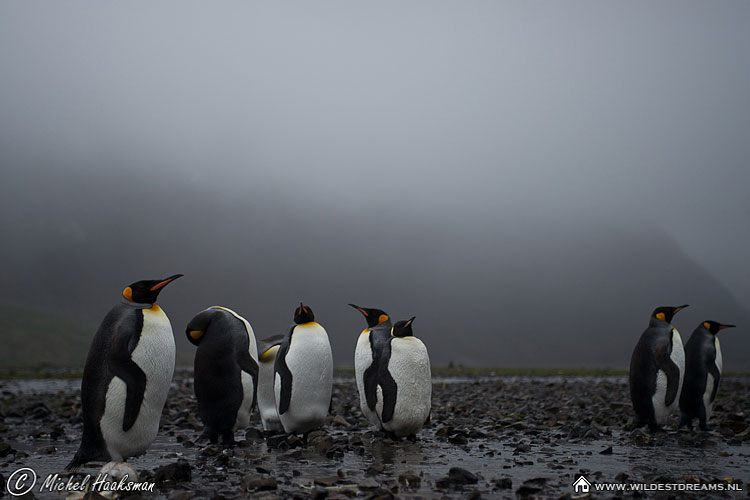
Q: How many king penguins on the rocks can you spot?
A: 8